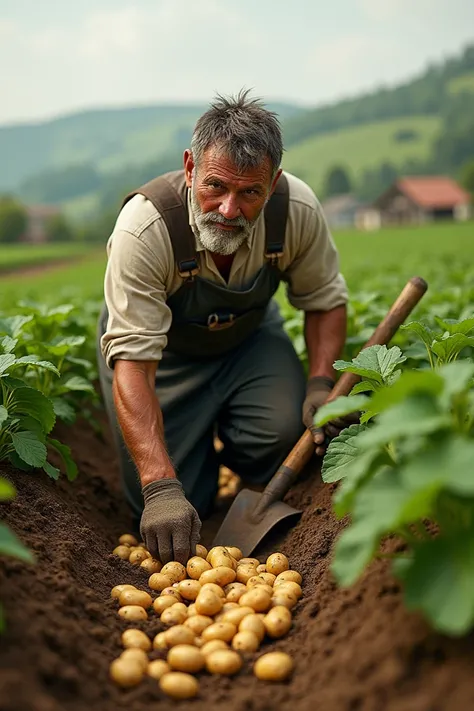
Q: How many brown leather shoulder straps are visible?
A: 2